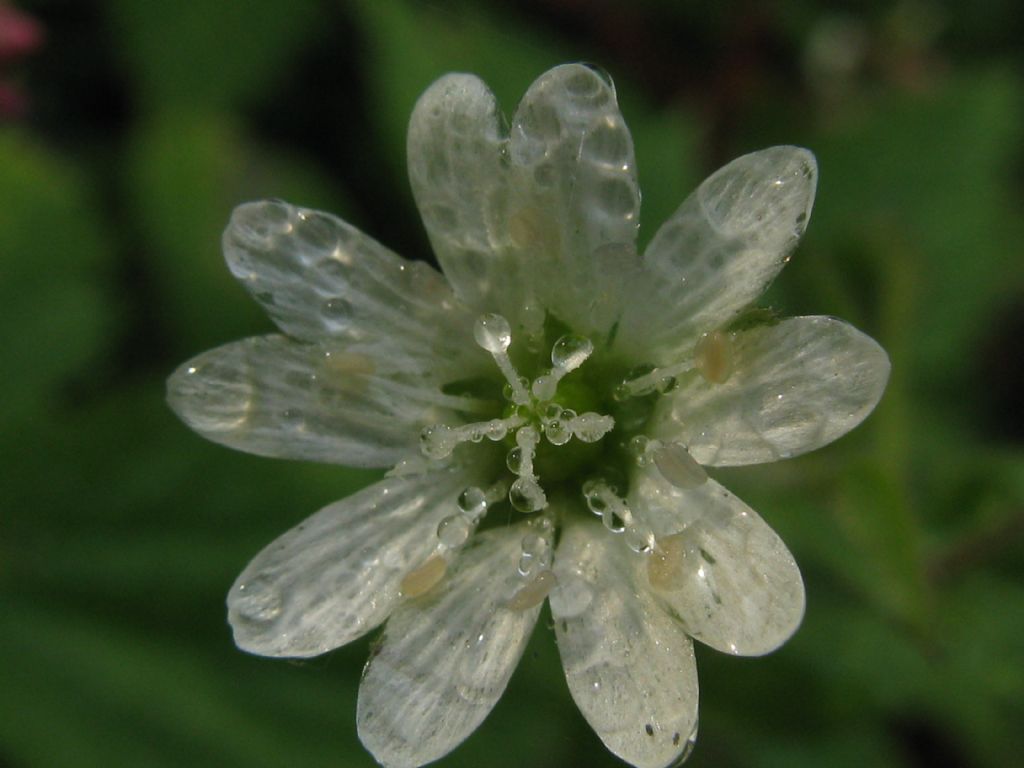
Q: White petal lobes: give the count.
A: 10